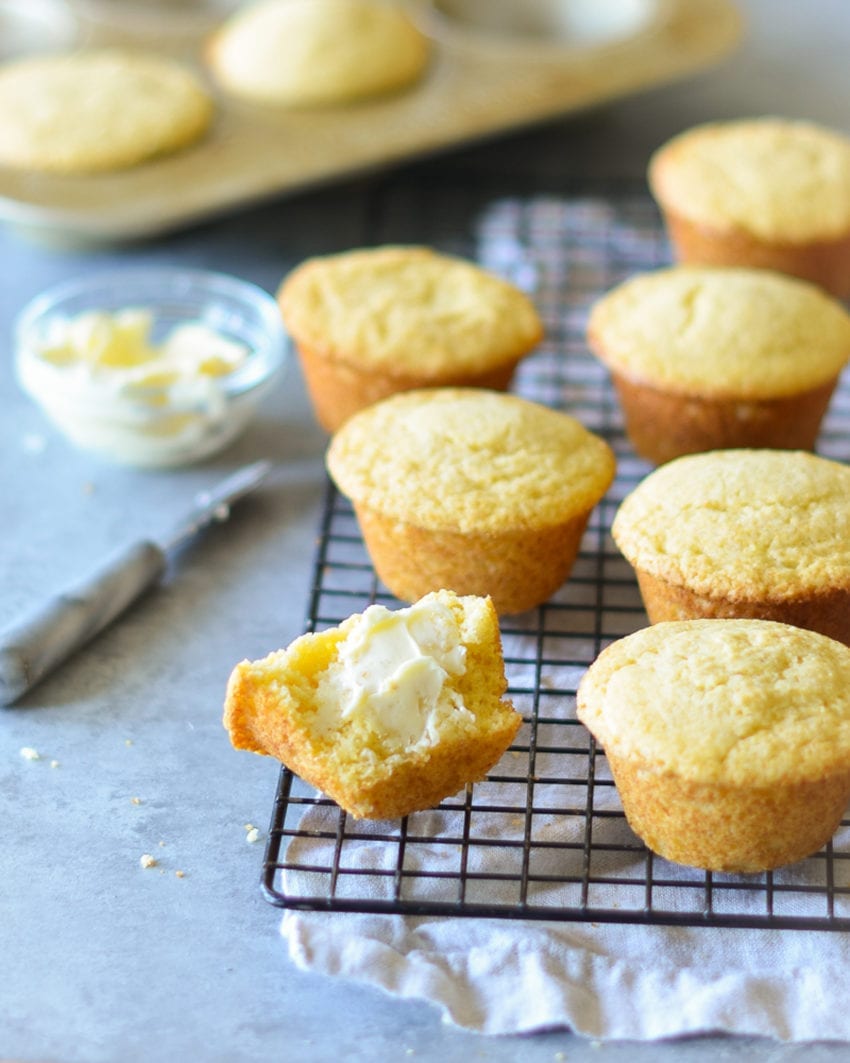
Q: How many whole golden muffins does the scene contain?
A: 8